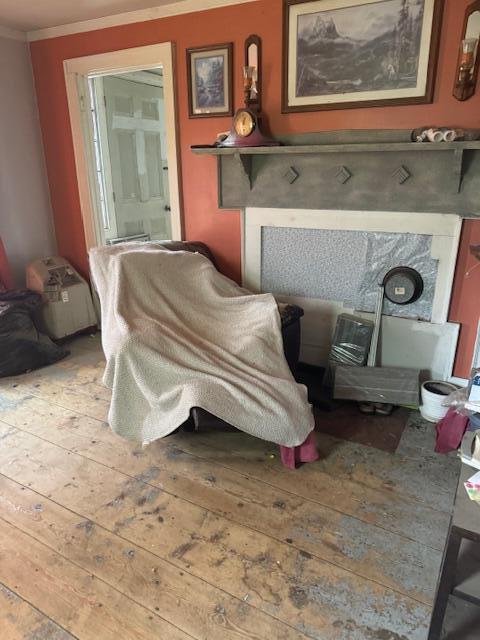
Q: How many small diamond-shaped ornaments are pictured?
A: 3